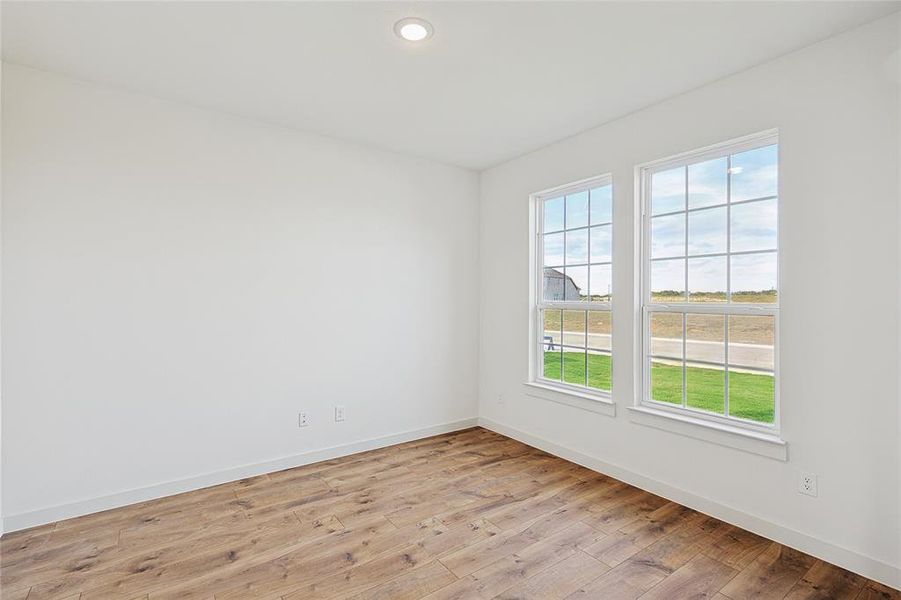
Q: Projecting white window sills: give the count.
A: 2